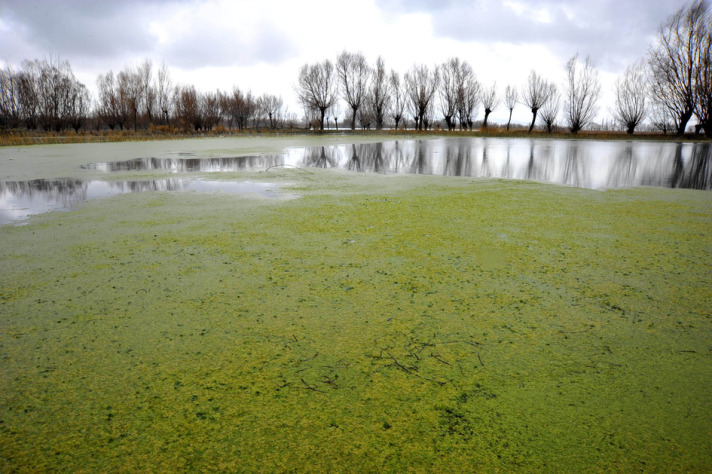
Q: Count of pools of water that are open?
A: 2